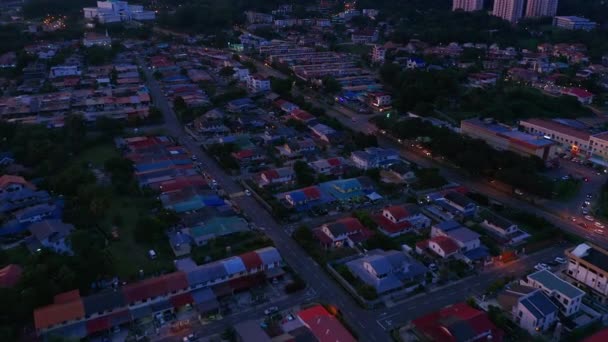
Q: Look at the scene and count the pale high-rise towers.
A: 3